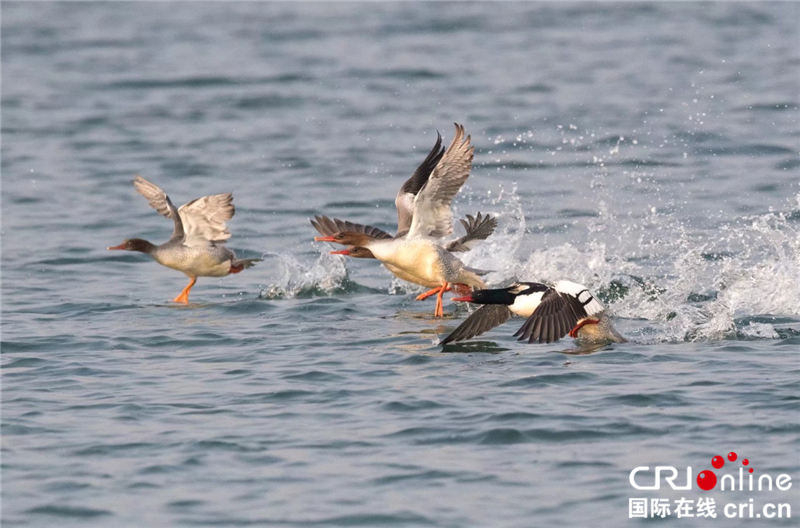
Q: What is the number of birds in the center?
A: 2